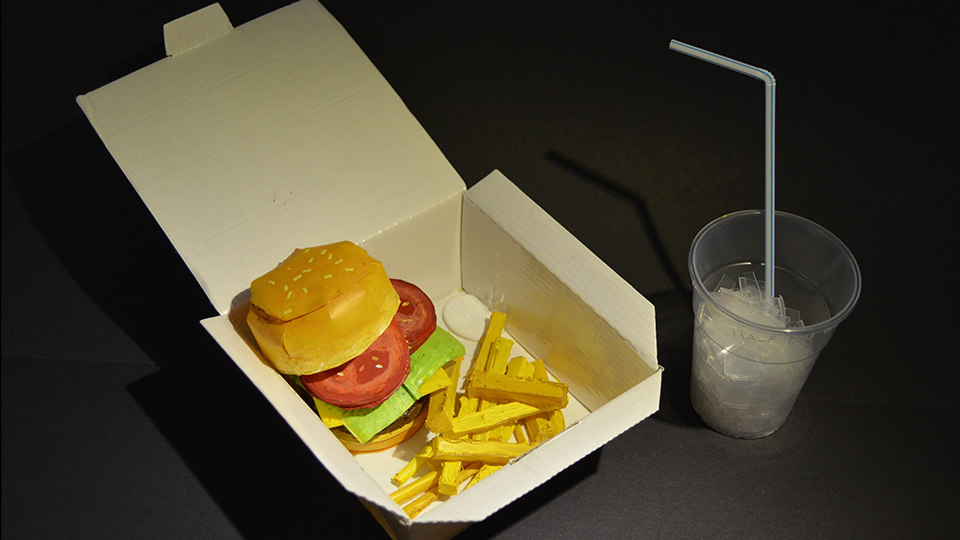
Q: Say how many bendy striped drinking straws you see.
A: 1